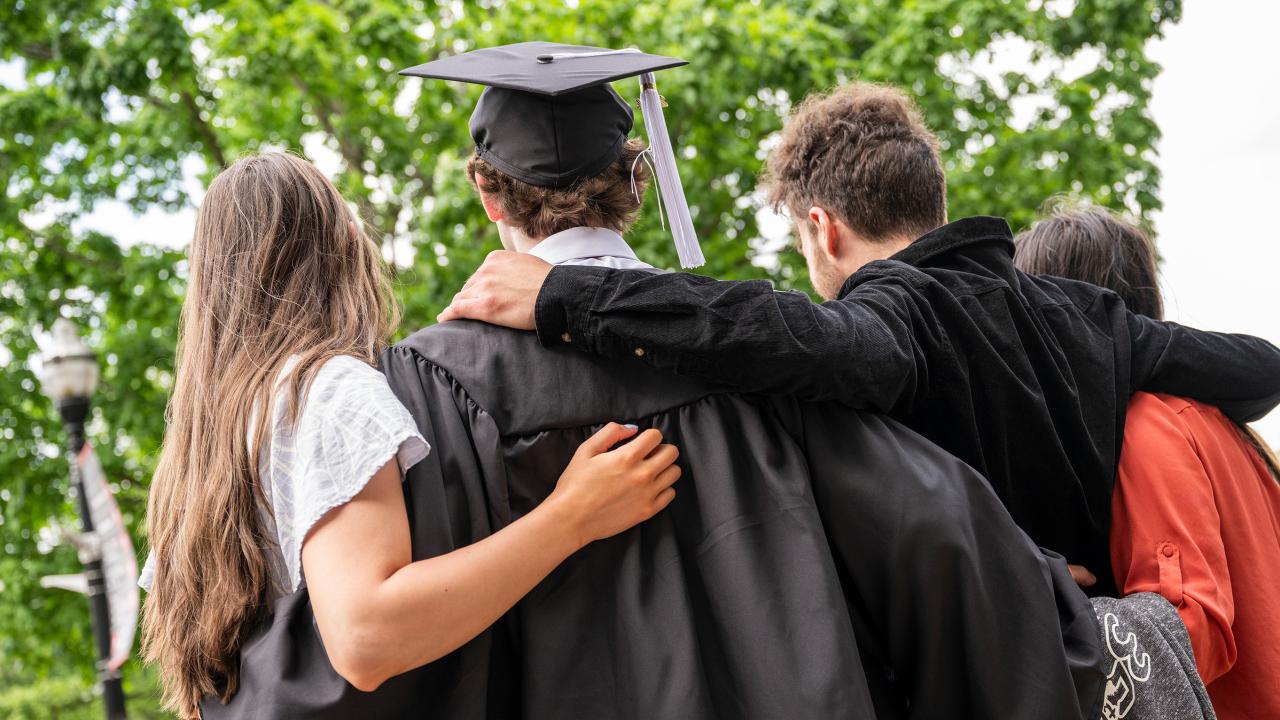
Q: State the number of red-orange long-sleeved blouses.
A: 1